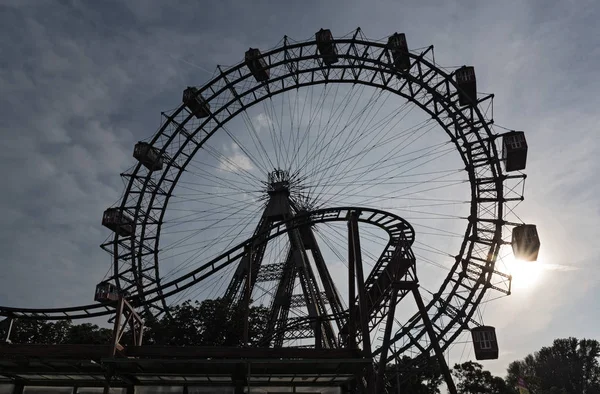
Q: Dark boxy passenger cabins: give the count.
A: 11